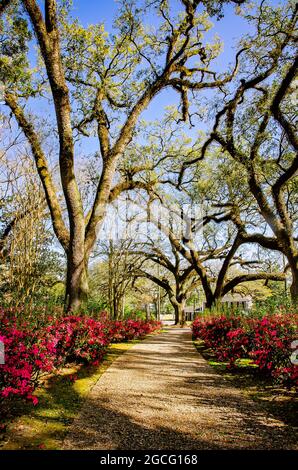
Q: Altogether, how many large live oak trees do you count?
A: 4